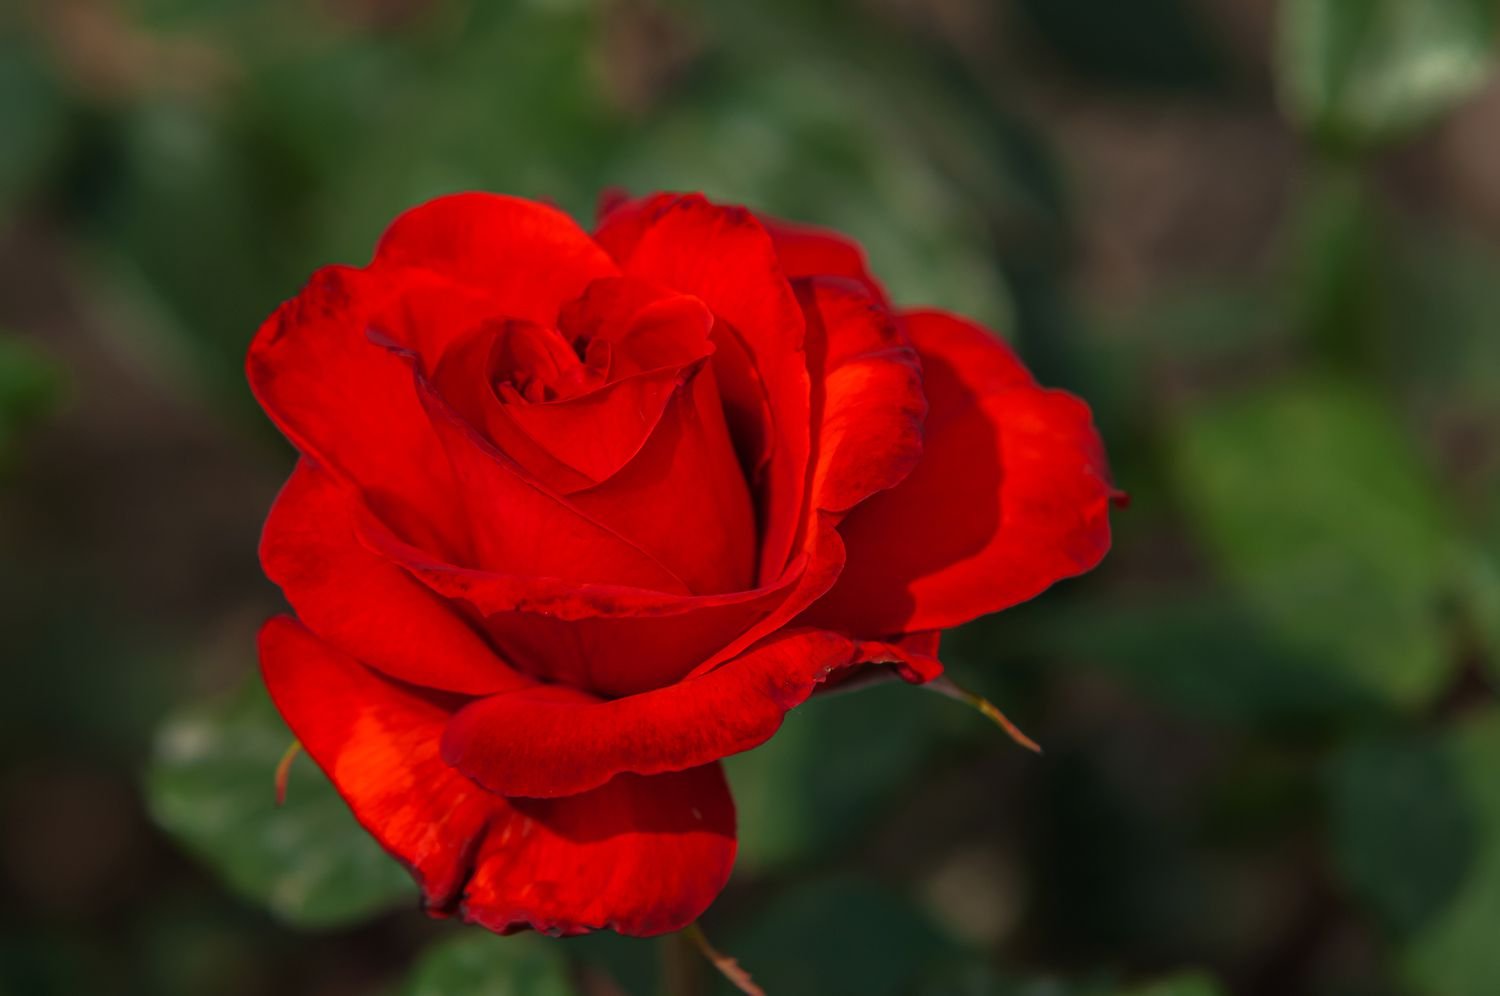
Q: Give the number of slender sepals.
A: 3